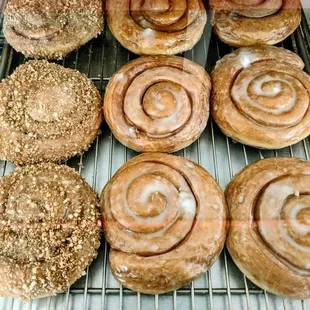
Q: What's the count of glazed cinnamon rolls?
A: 6